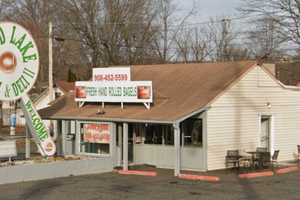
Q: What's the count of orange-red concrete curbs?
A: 4